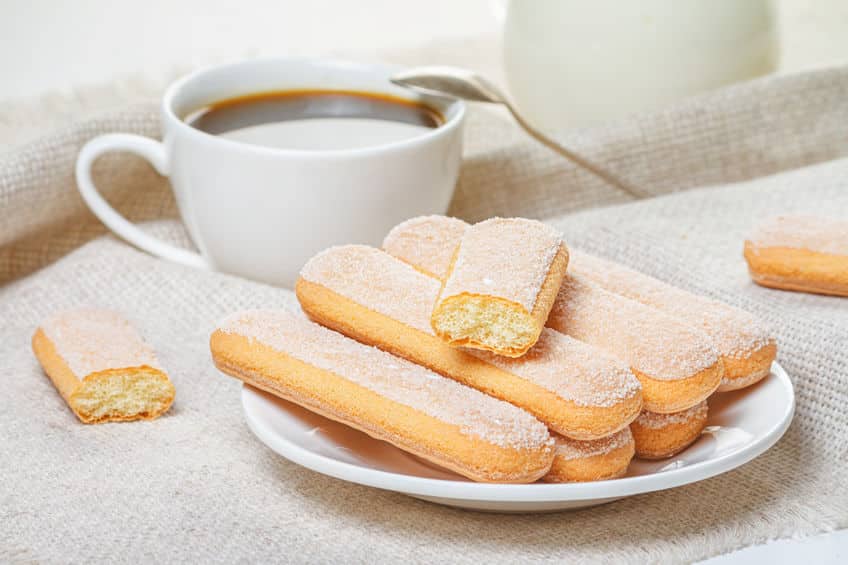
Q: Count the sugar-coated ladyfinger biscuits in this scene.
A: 9